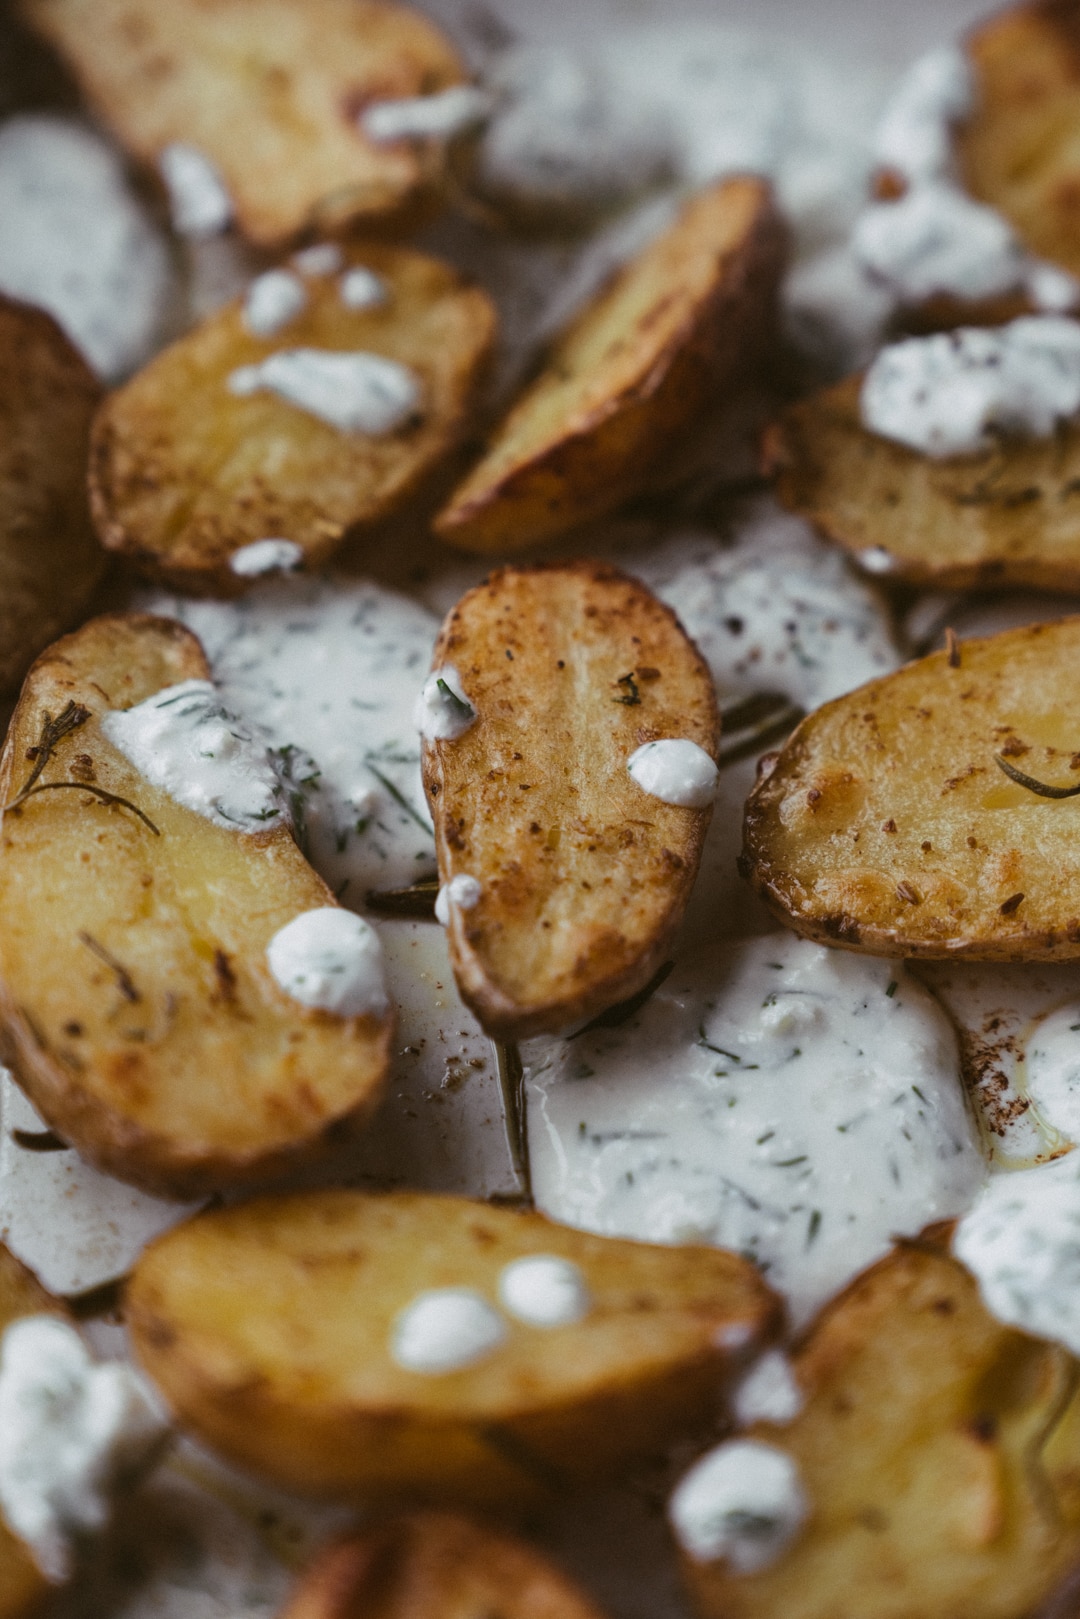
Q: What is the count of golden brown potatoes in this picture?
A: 13